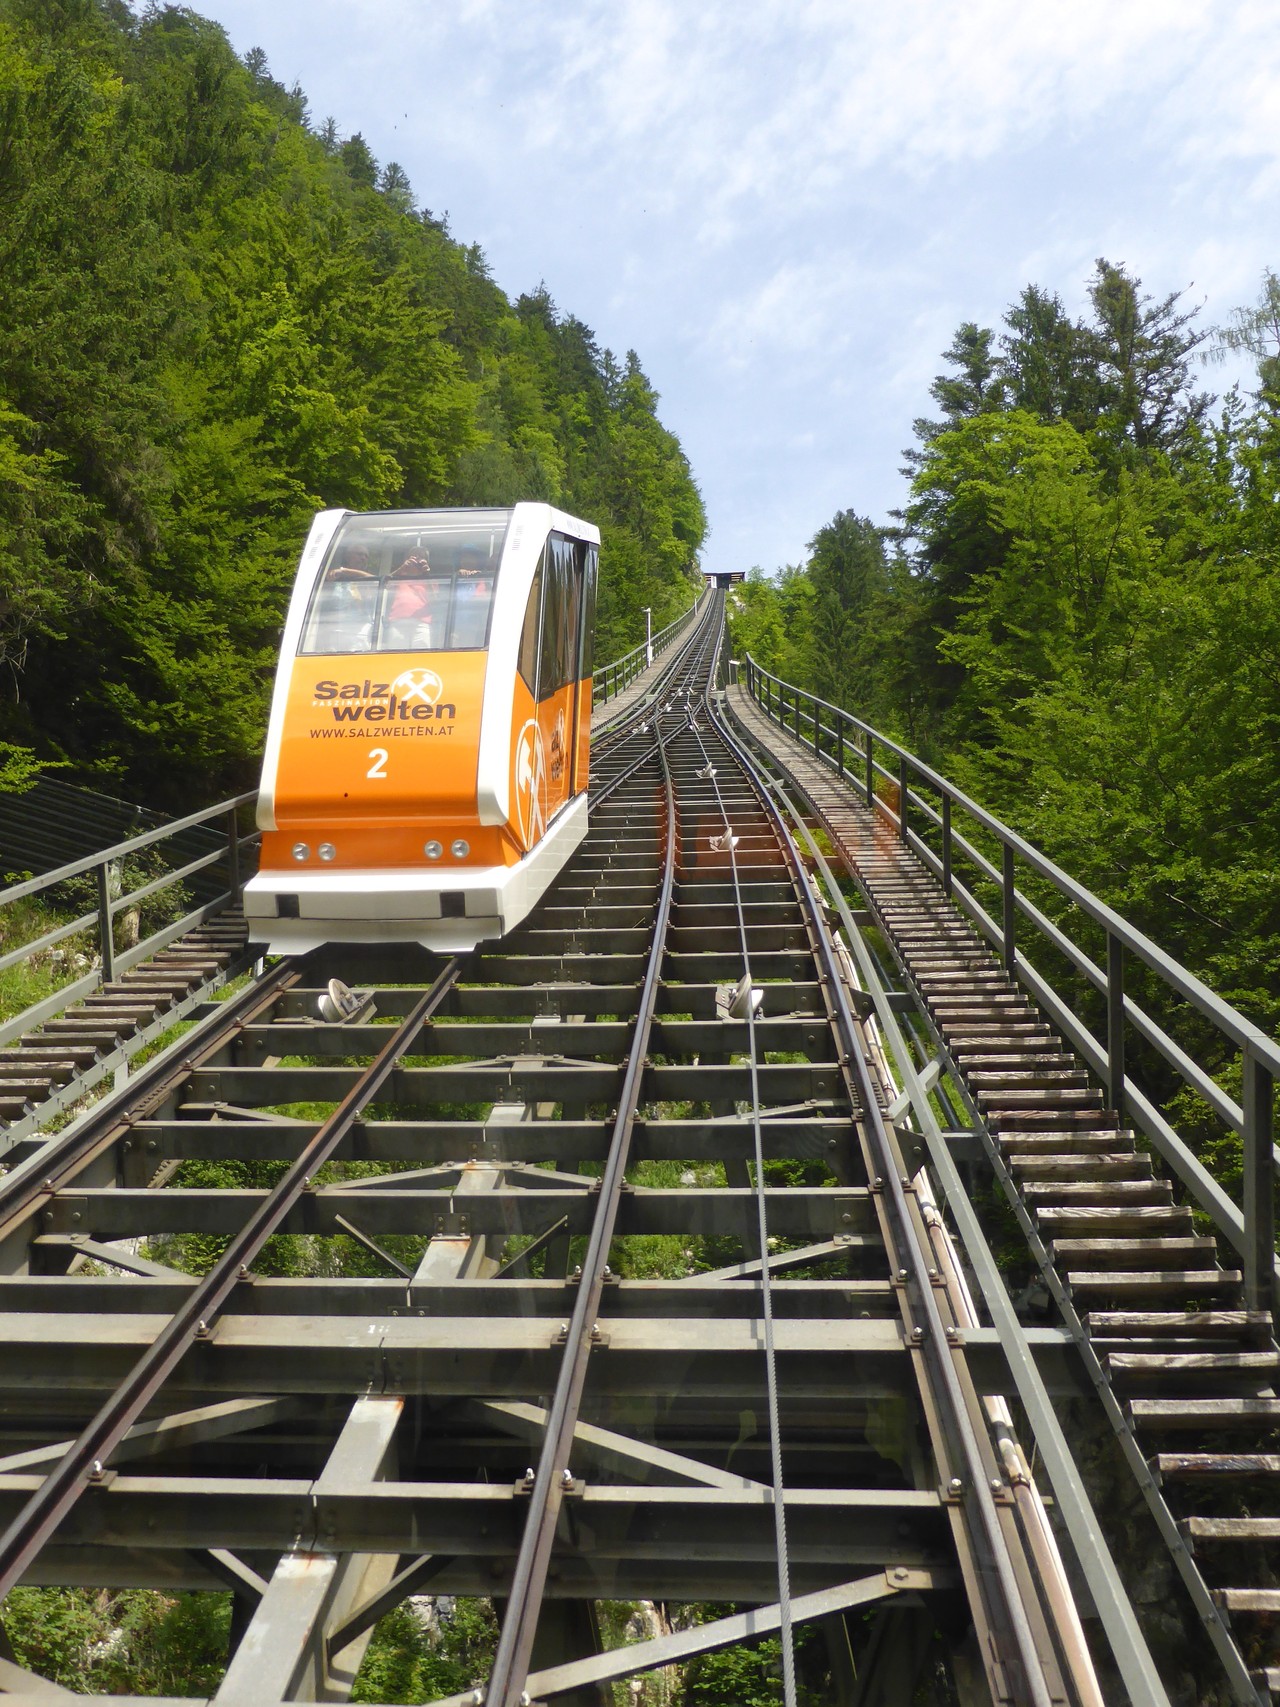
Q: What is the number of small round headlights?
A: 4